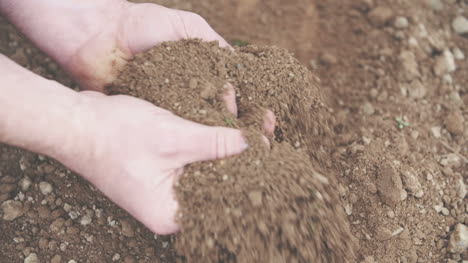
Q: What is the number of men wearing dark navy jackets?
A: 0